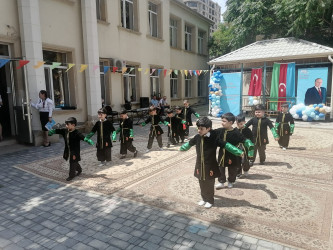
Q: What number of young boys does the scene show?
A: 12